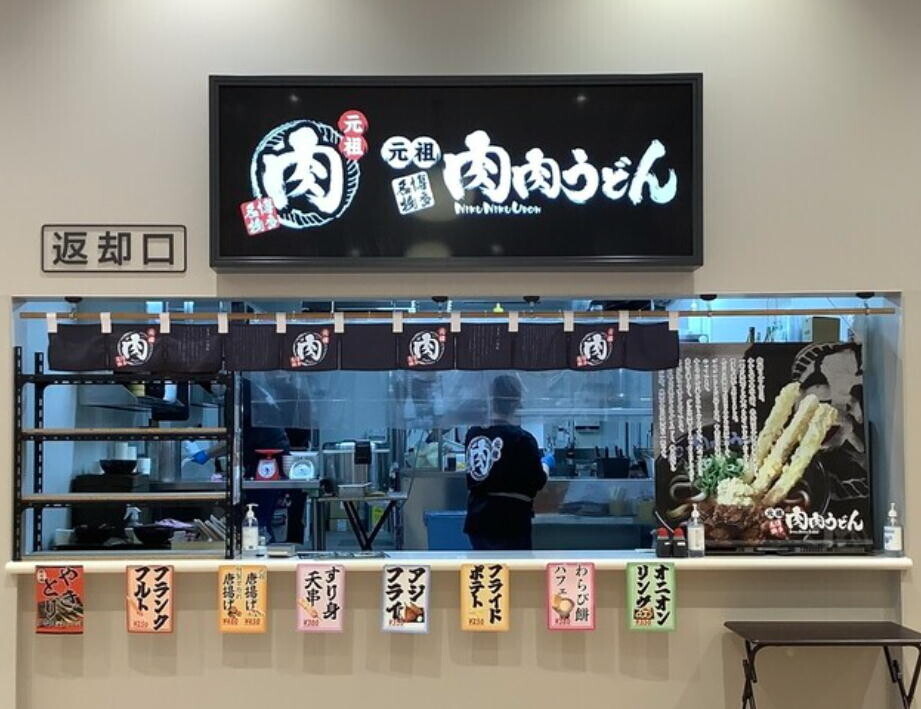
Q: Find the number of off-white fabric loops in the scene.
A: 12